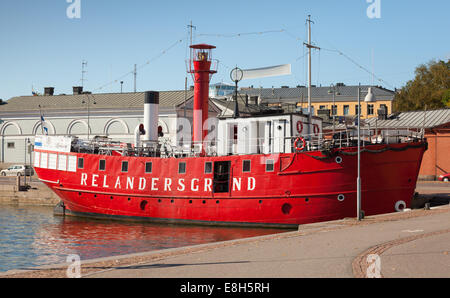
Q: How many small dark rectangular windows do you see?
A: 8